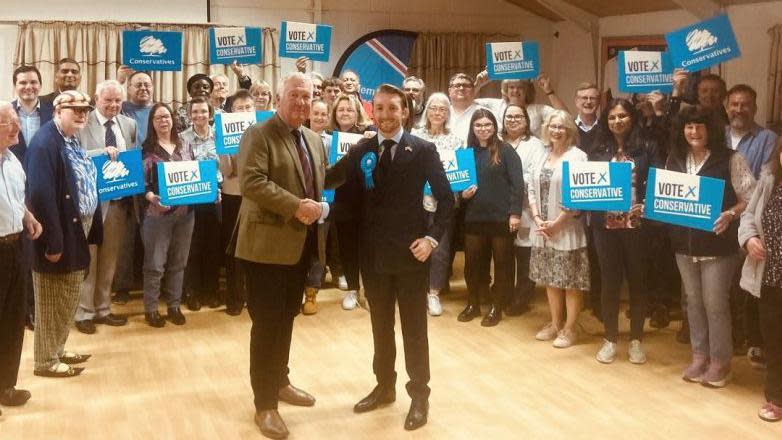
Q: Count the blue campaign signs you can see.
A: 13